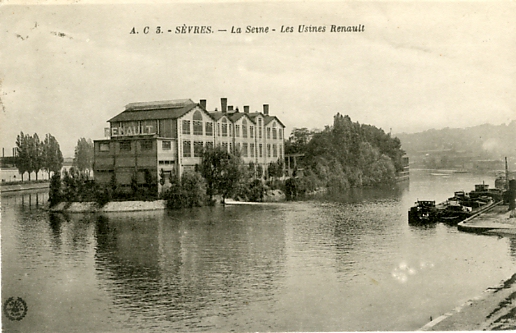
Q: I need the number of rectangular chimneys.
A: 5